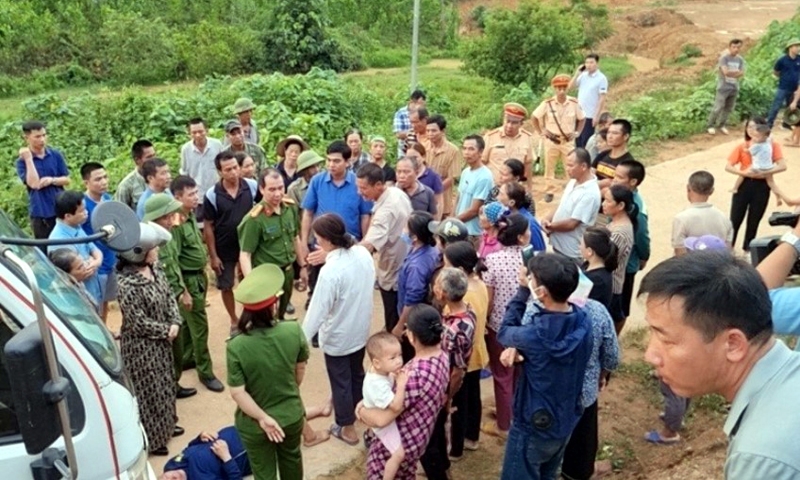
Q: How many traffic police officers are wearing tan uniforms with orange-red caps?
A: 2